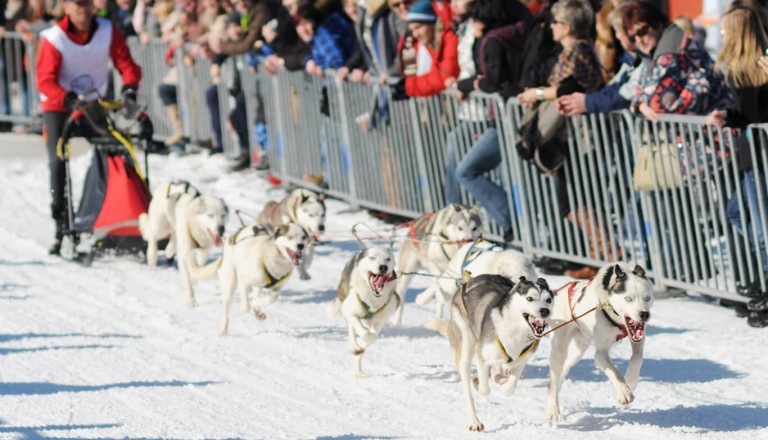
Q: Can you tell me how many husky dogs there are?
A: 8